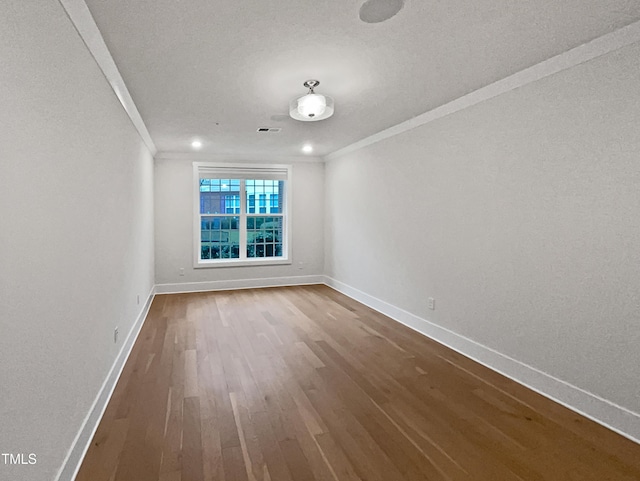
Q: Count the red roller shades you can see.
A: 0